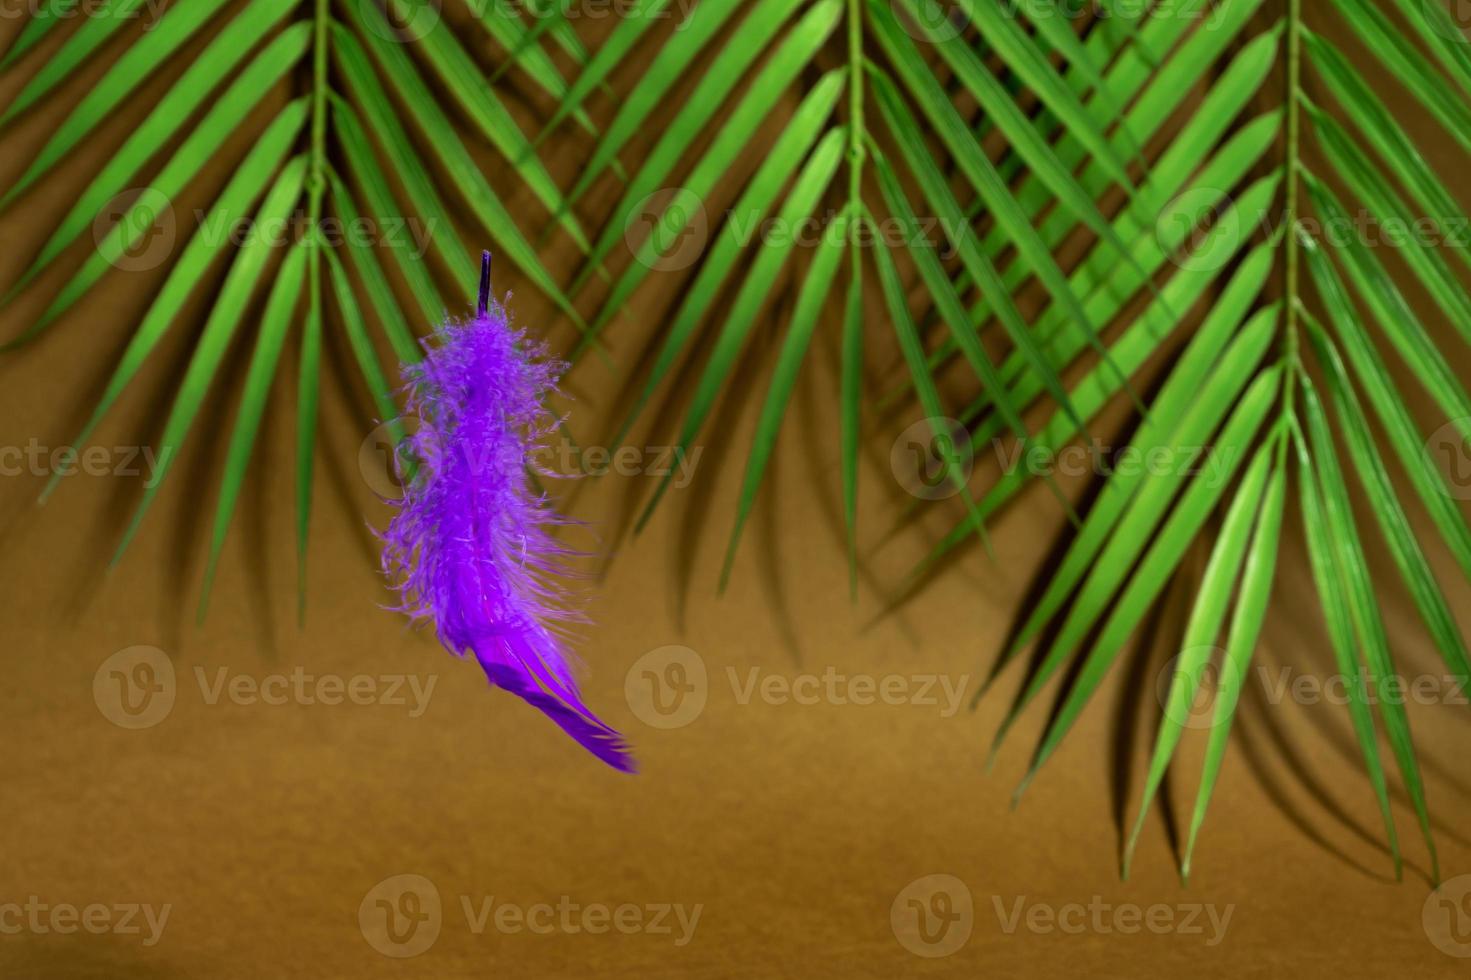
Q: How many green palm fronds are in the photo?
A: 3